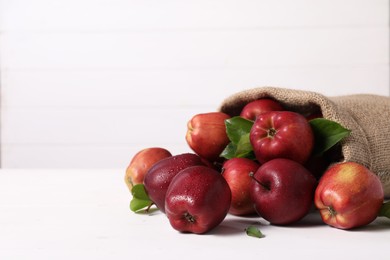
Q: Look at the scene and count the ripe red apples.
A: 9